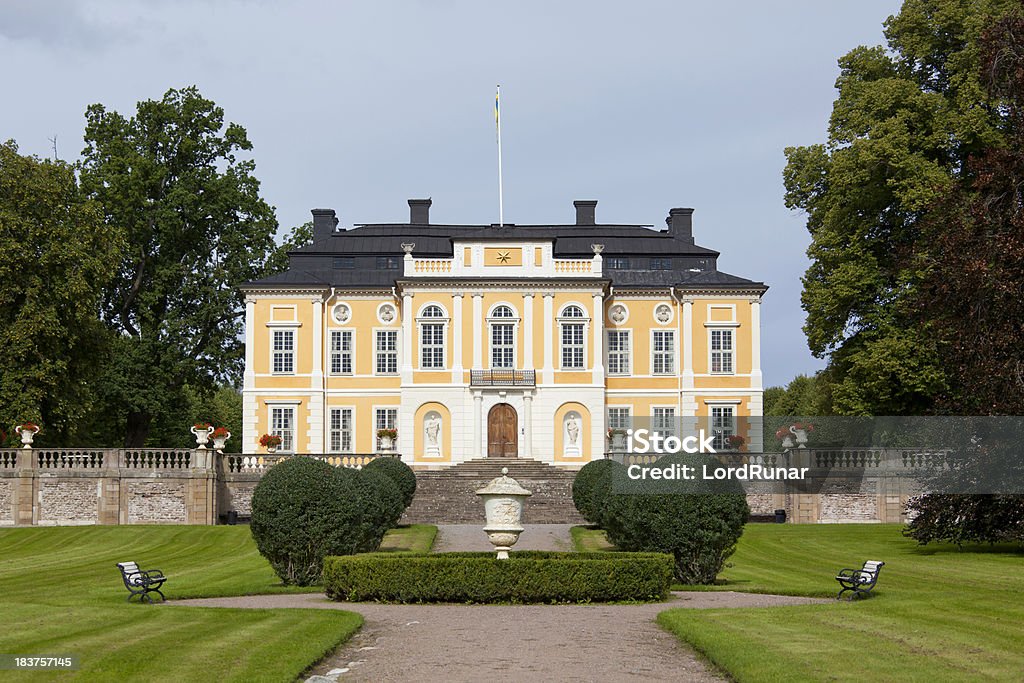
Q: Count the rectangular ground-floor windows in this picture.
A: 6